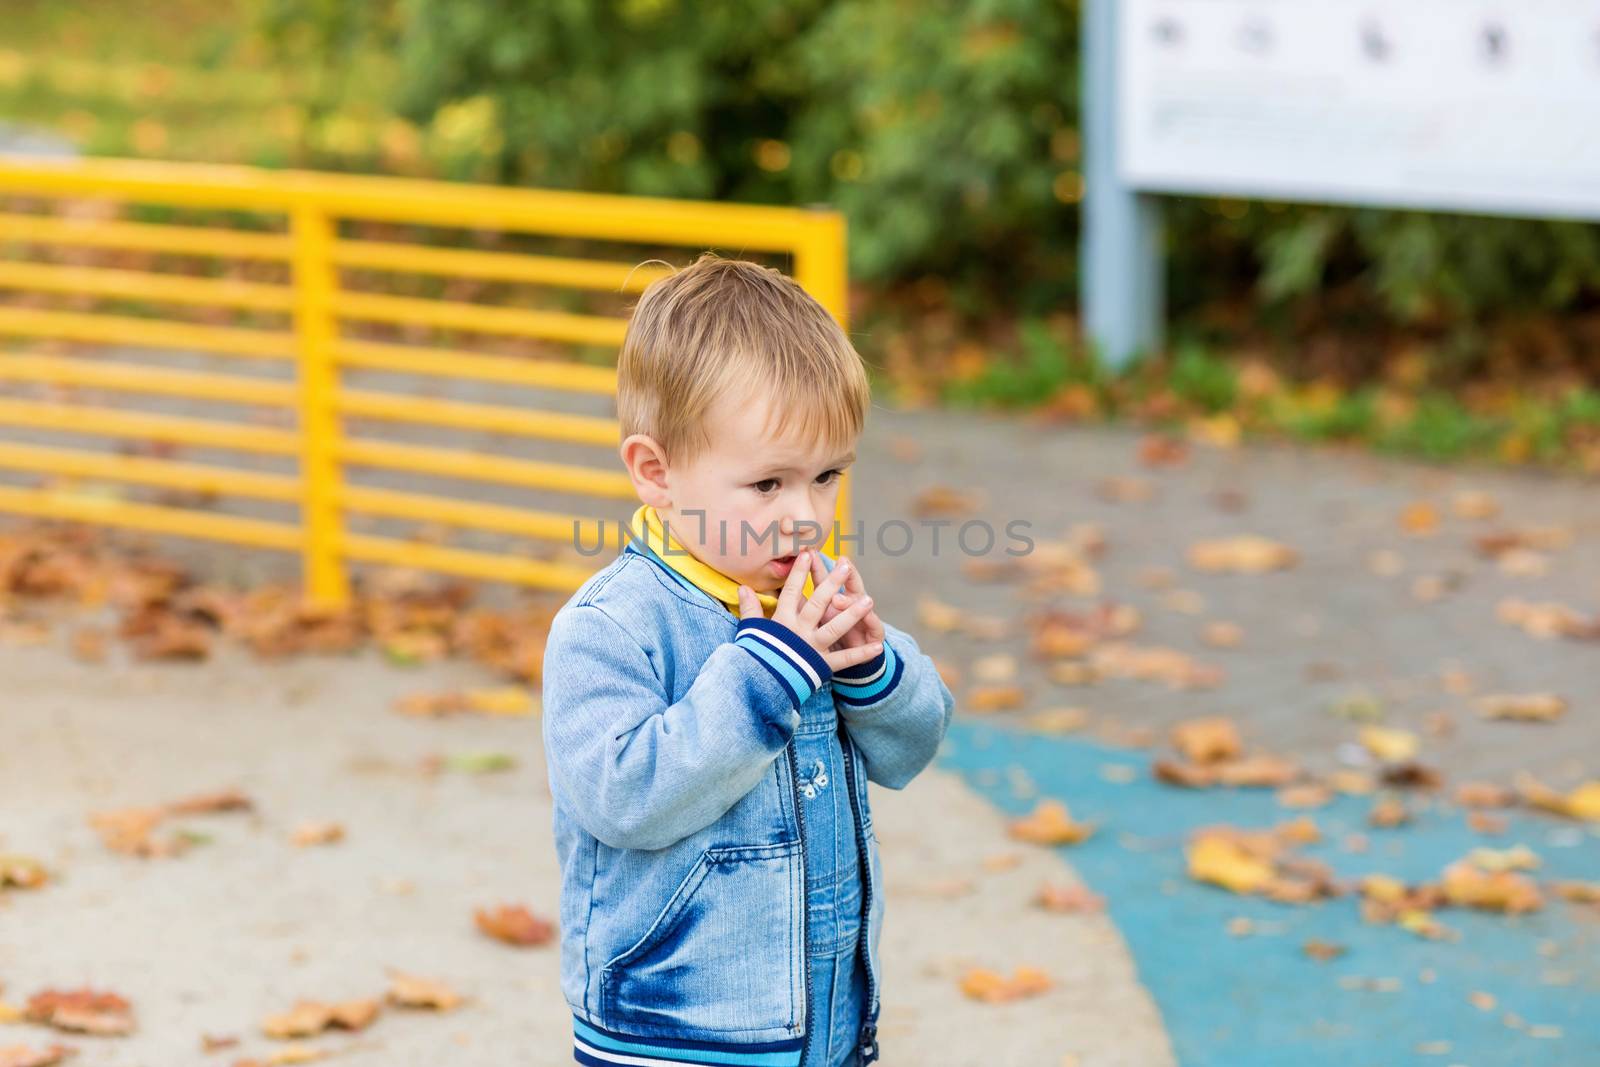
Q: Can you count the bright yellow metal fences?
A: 1